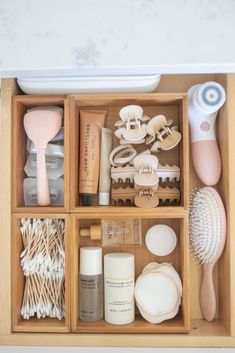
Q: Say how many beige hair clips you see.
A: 4